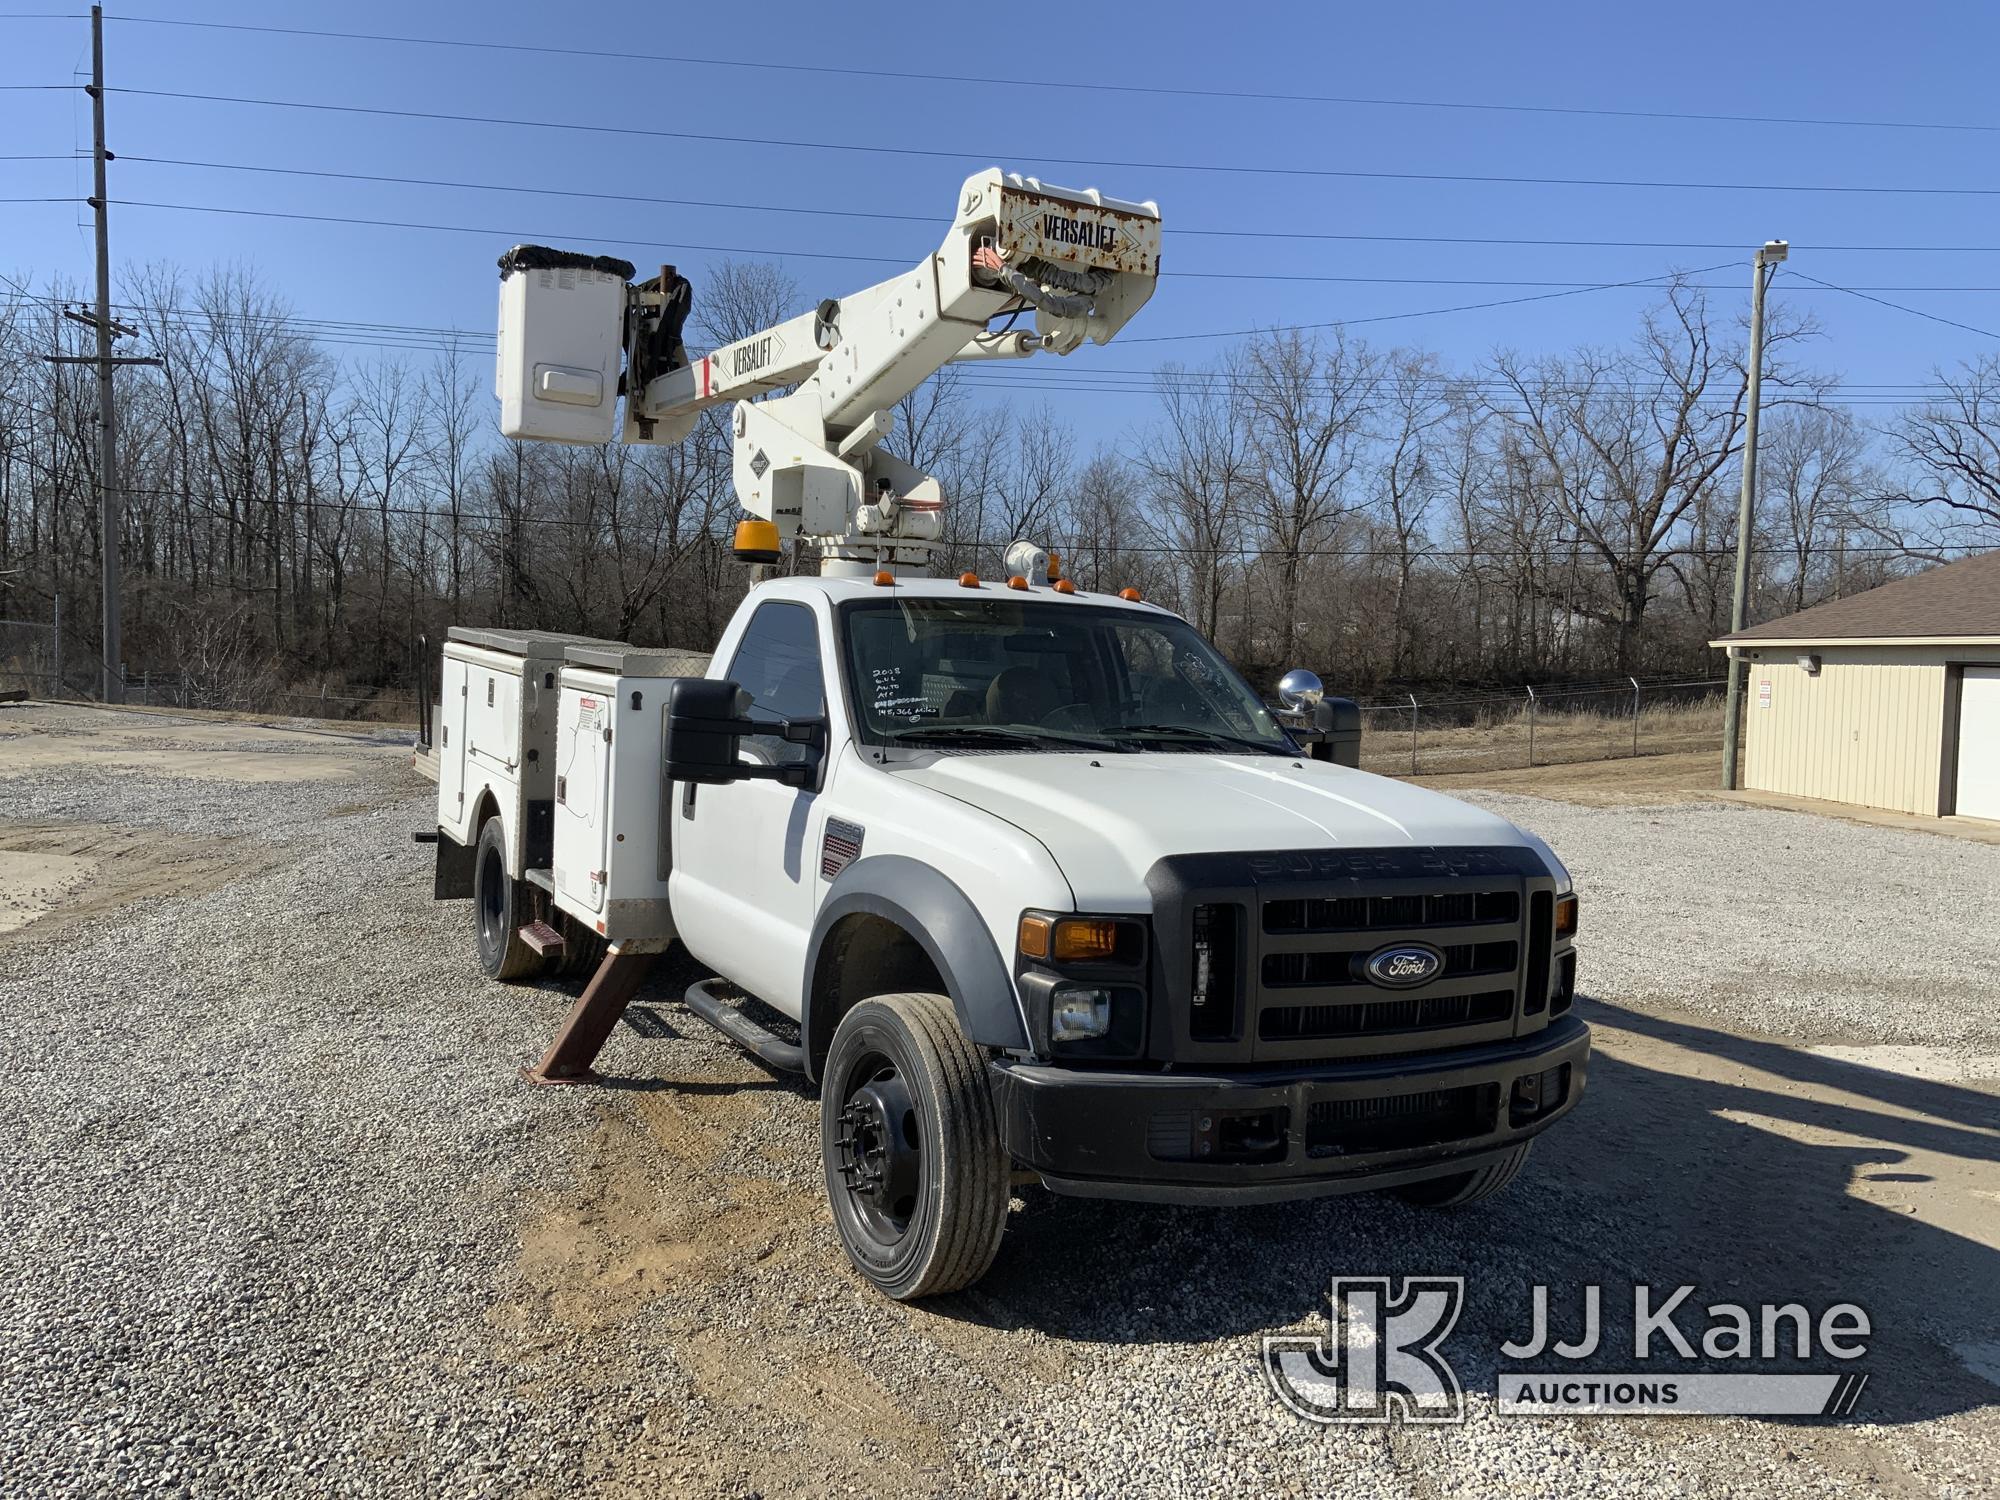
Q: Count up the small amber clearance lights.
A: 5